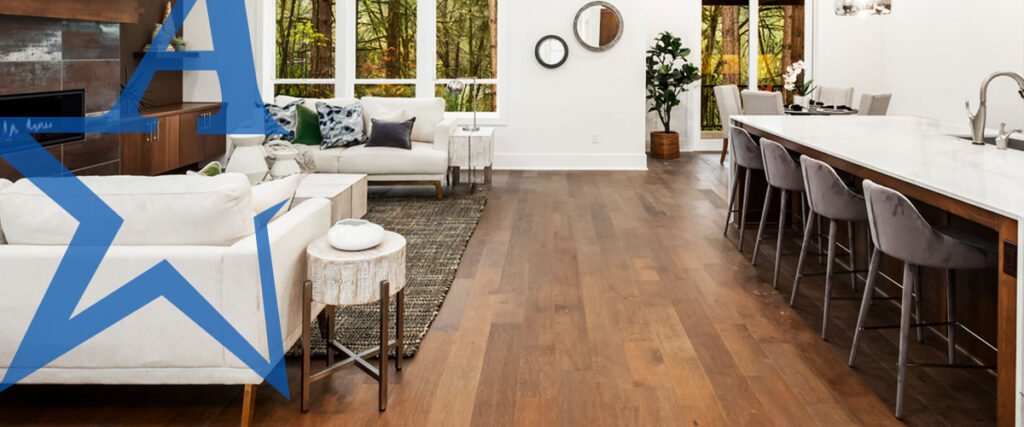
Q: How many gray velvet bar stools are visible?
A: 4